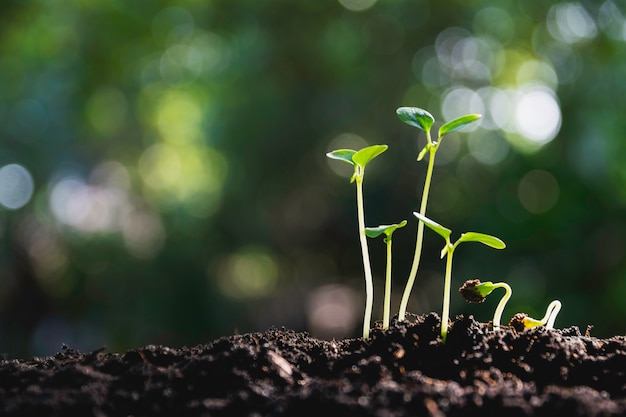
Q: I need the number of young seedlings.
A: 6